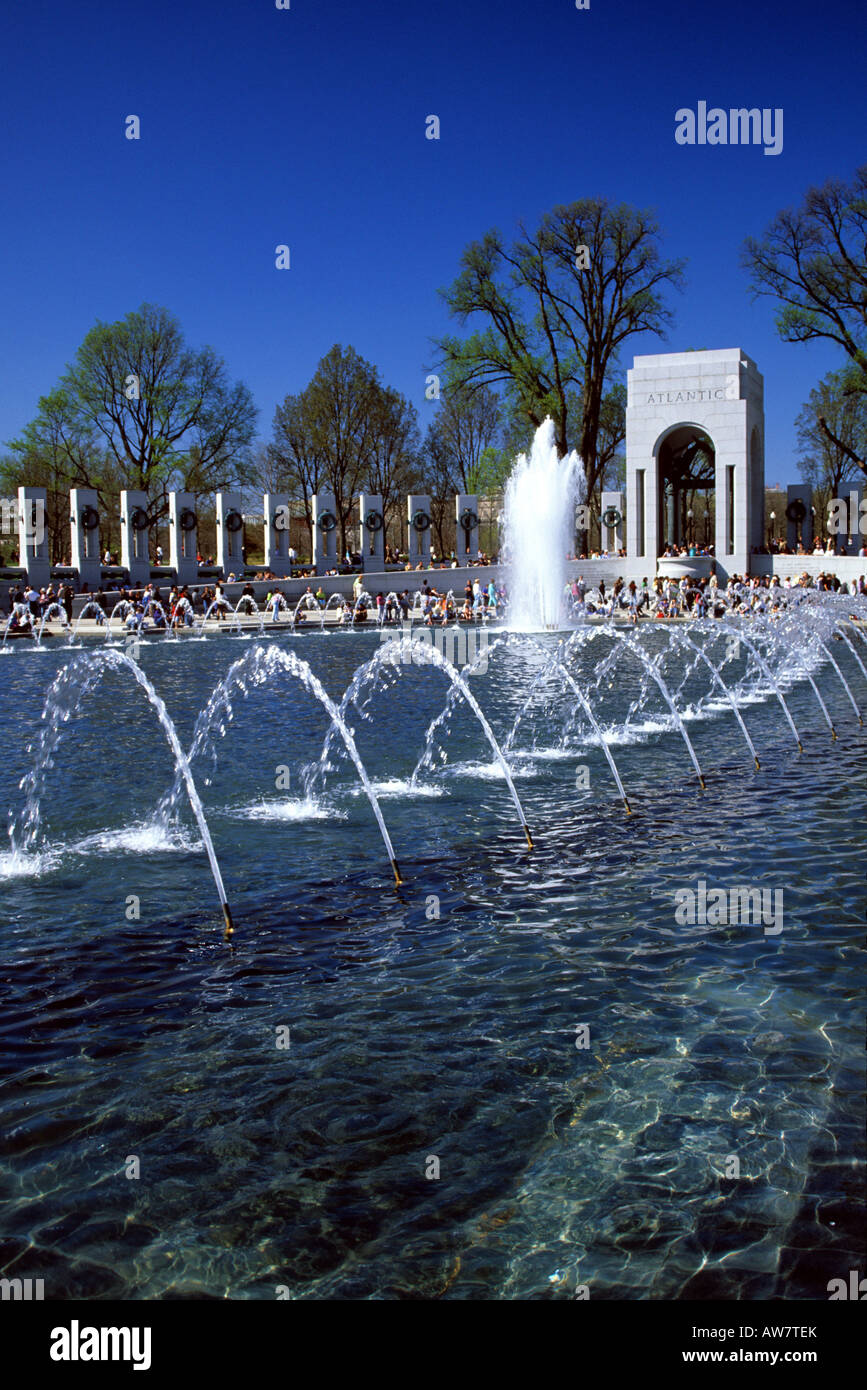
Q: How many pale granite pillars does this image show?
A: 13